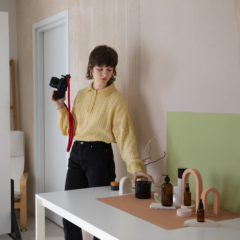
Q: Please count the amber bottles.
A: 3